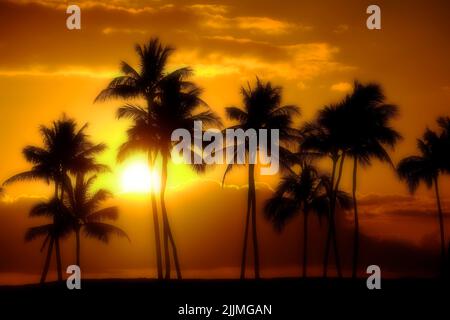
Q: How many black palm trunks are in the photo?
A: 13